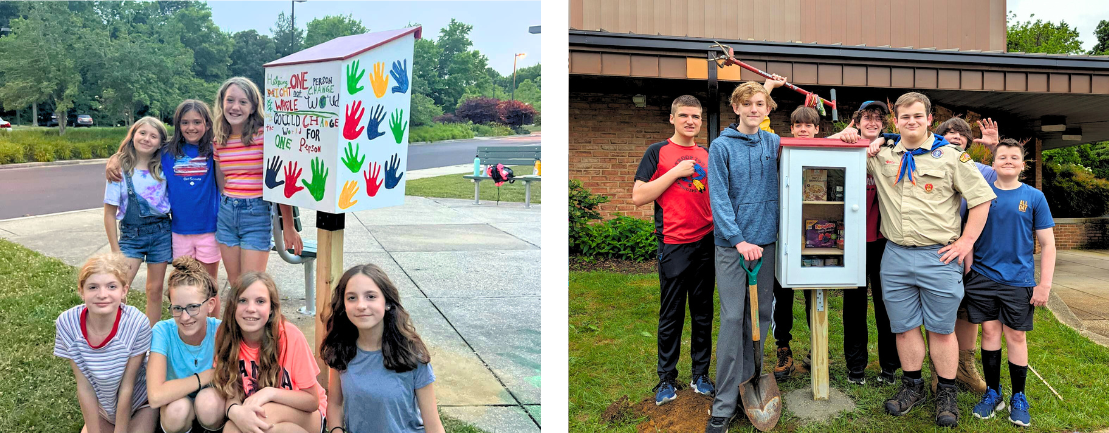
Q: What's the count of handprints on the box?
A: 13